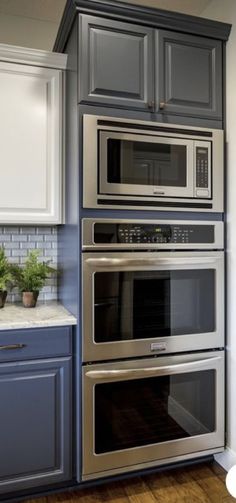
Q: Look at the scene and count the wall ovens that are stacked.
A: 2